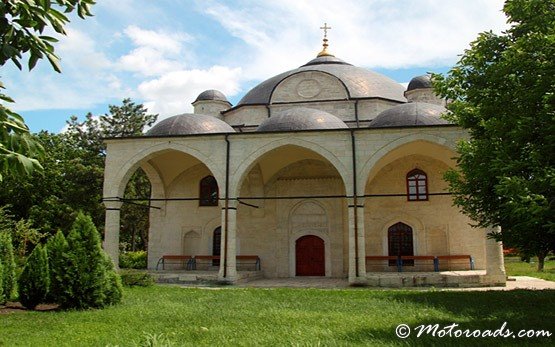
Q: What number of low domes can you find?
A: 3